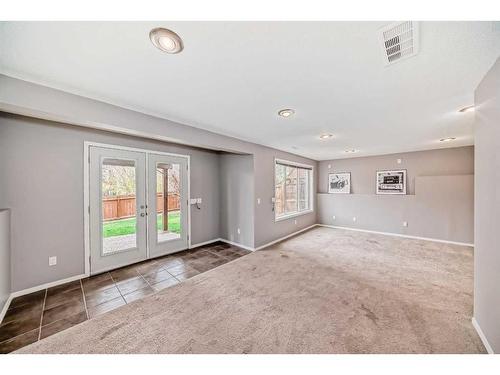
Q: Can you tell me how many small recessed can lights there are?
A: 6